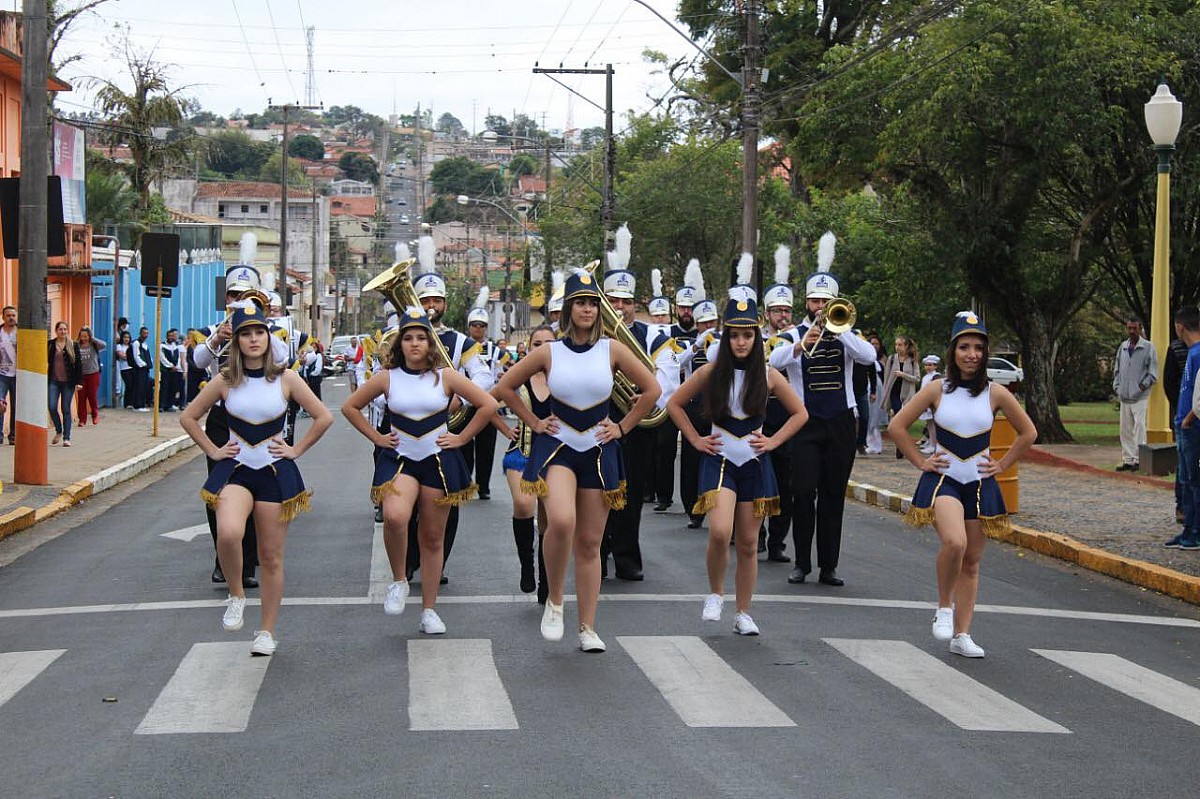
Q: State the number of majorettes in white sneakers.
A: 5